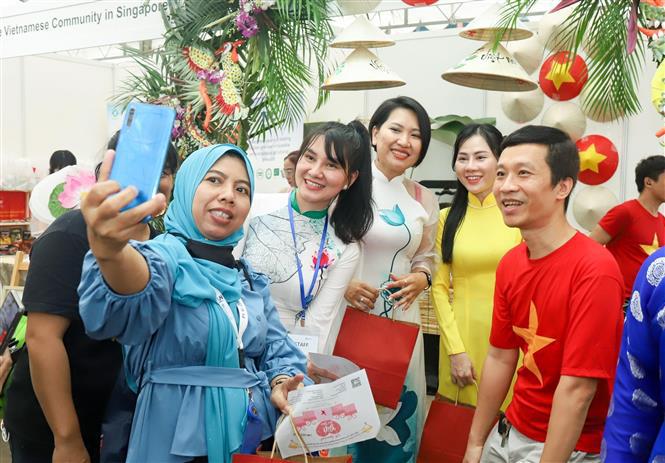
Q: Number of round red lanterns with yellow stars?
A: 2